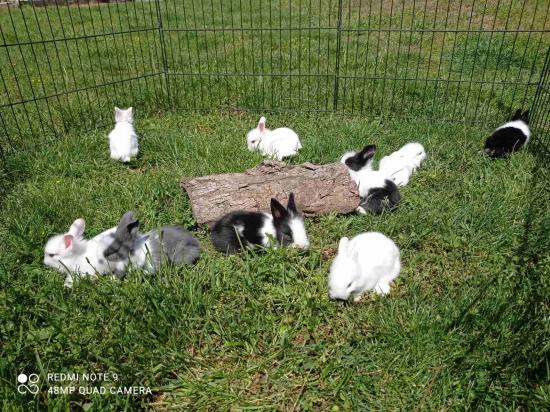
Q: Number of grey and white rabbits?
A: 1